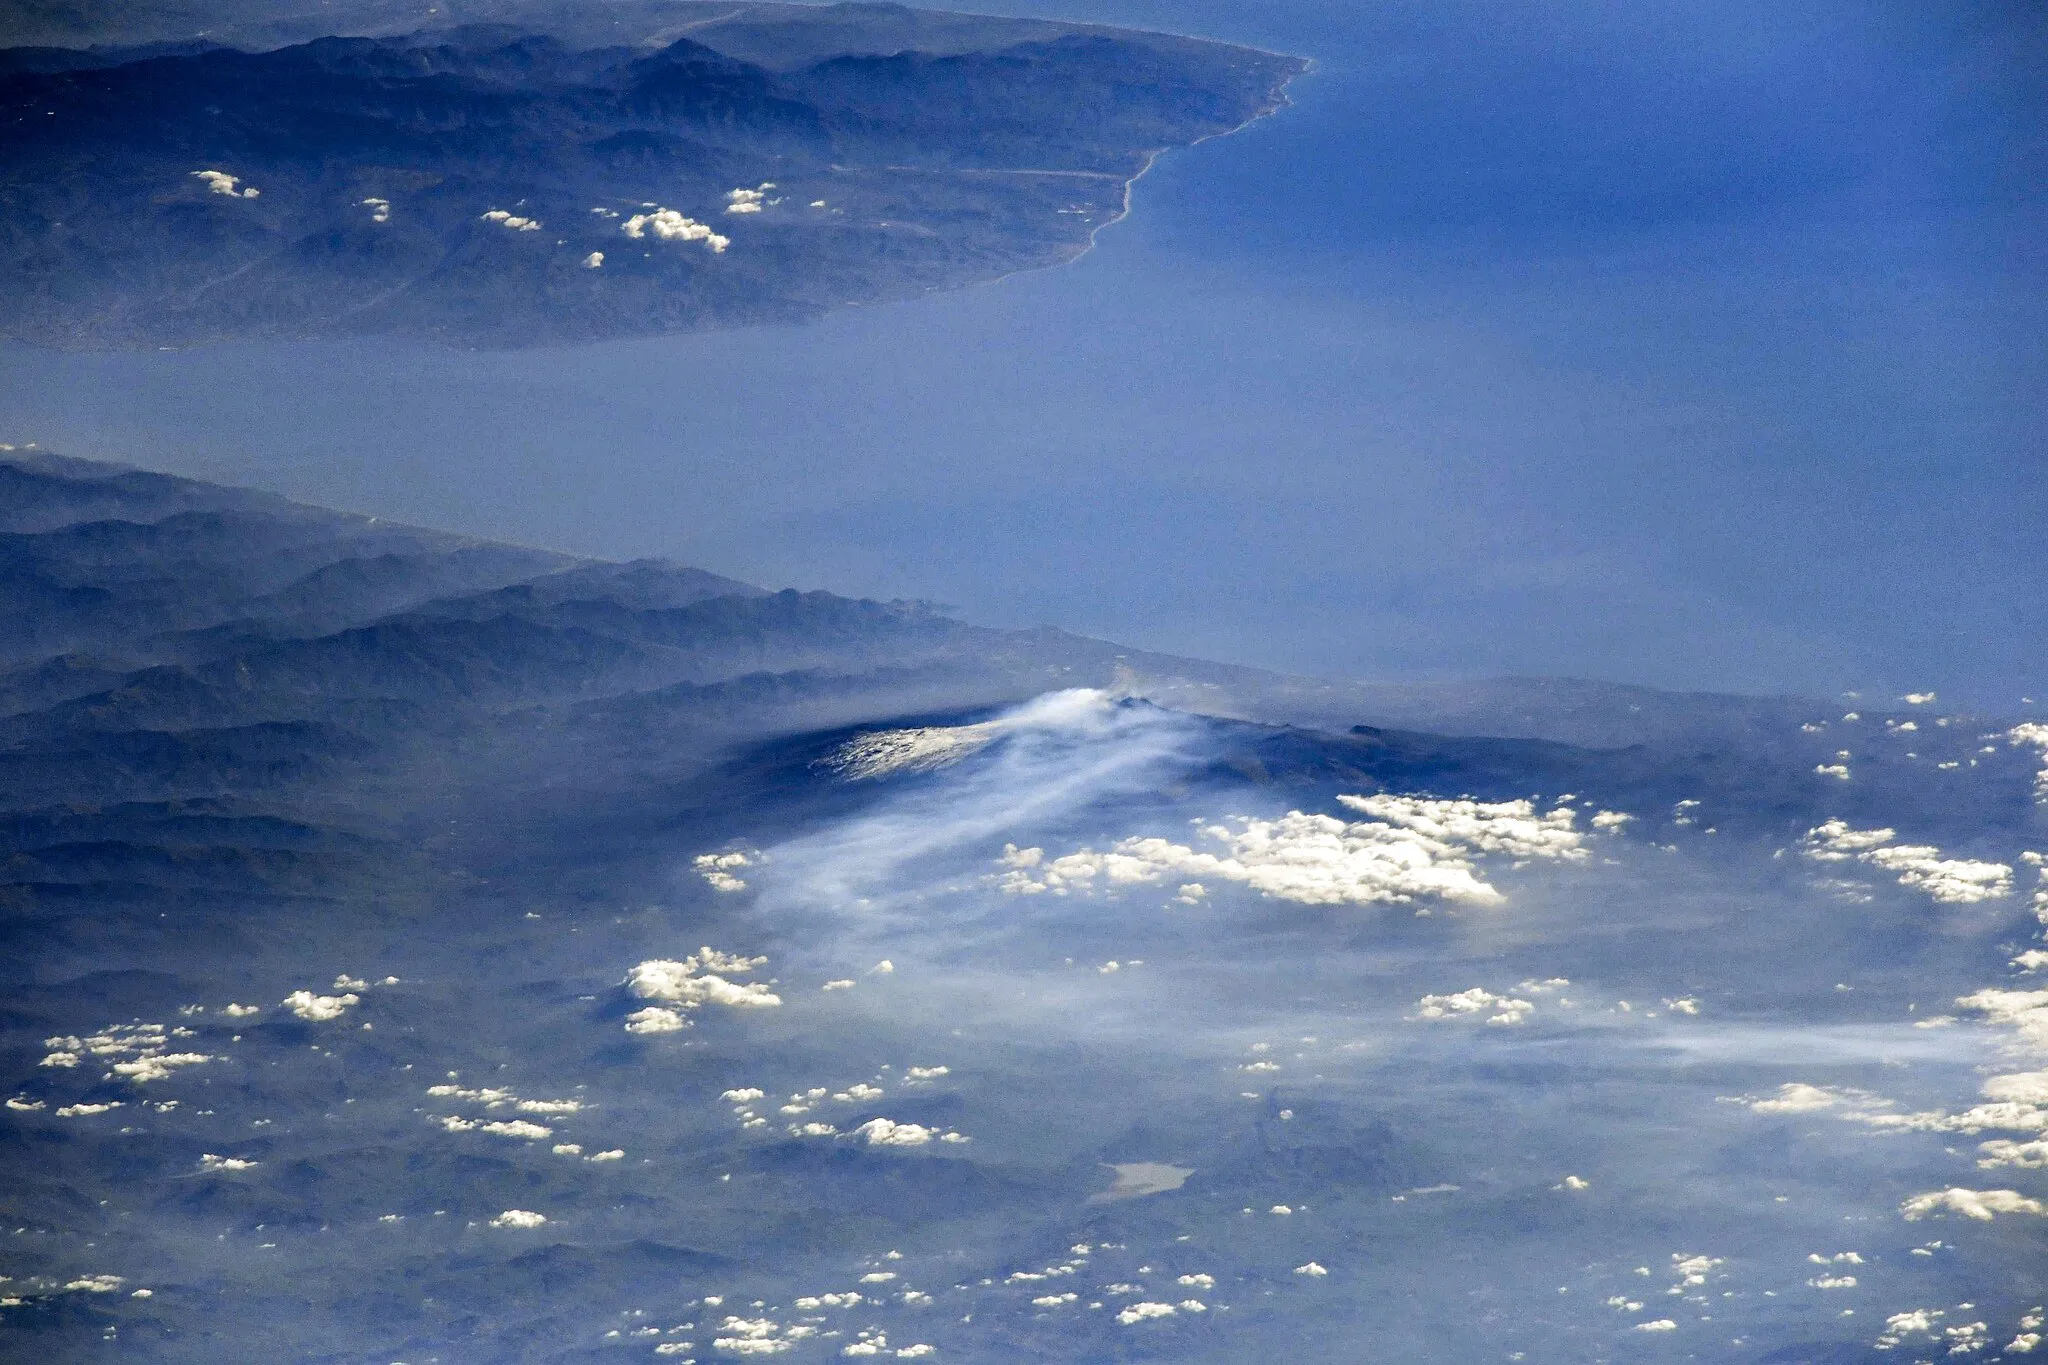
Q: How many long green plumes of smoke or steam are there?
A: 0